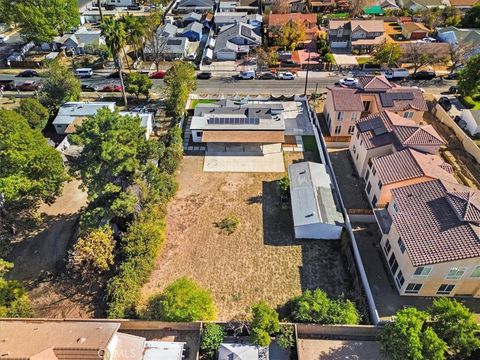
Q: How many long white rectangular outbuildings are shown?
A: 1